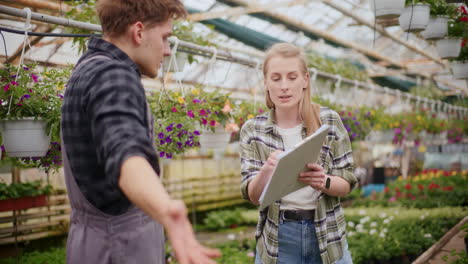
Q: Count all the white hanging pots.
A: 7